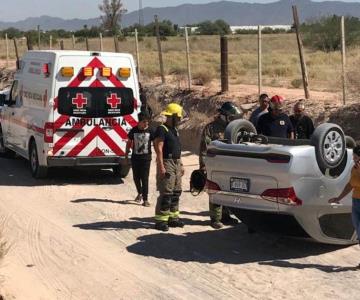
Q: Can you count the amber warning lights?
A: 4